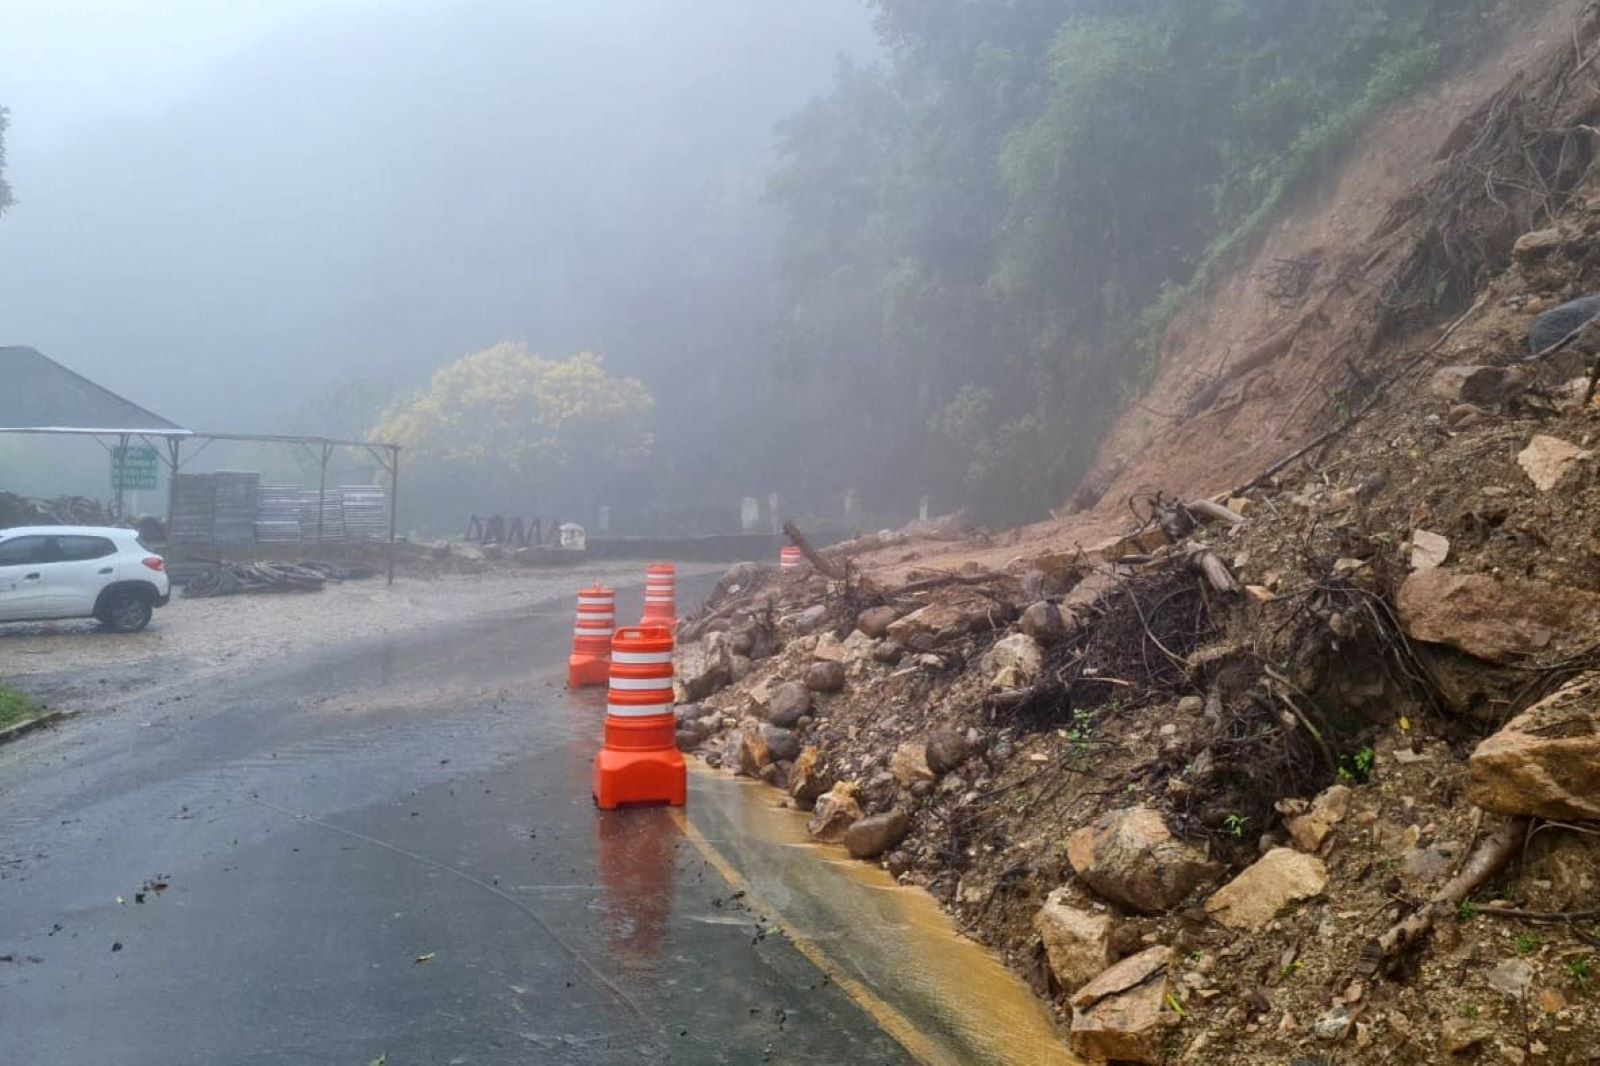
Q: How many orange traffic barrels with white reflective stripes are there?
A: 4